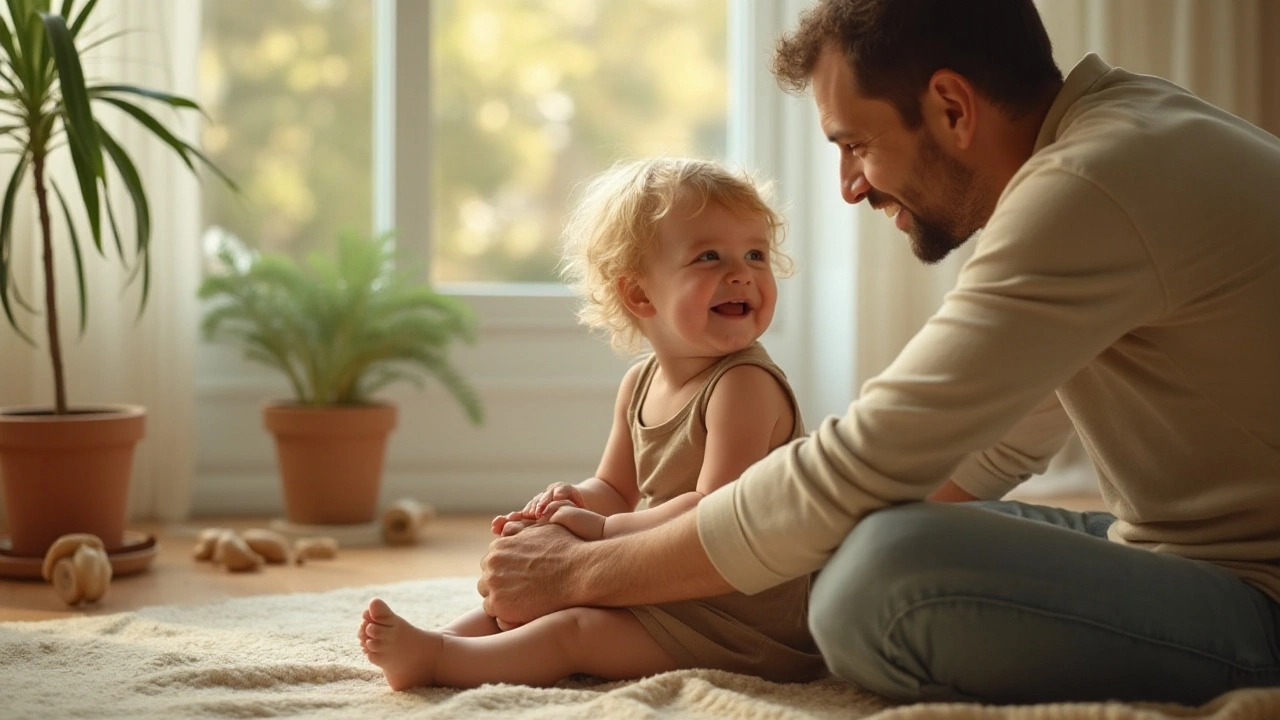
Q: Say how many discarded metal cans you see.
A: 0